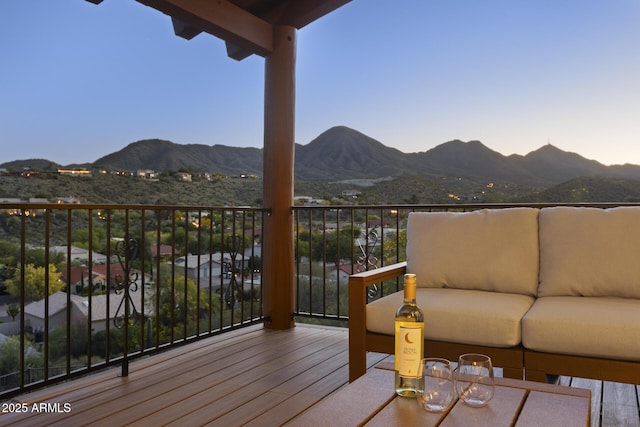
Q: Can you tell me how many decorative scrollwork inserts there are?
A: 3